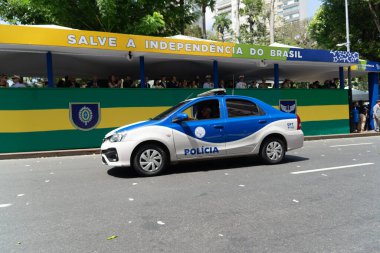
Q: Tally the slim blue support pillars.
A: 5